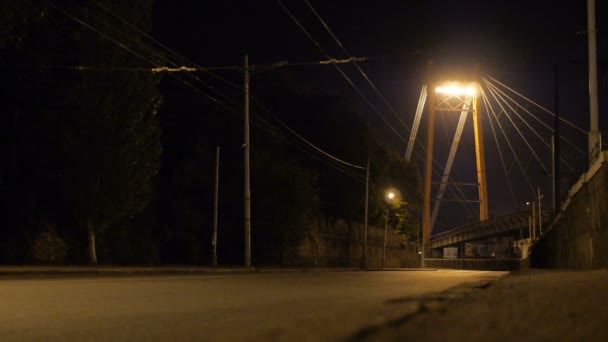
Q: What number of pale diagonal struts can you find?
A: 2